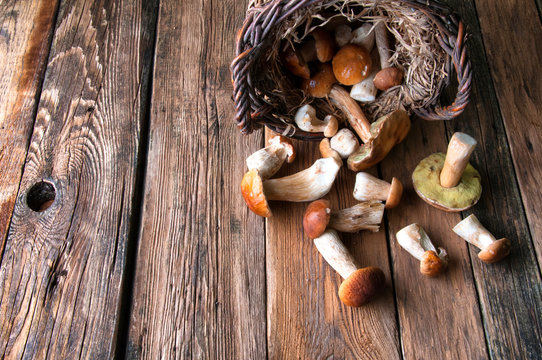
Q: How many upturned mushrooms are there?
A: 1